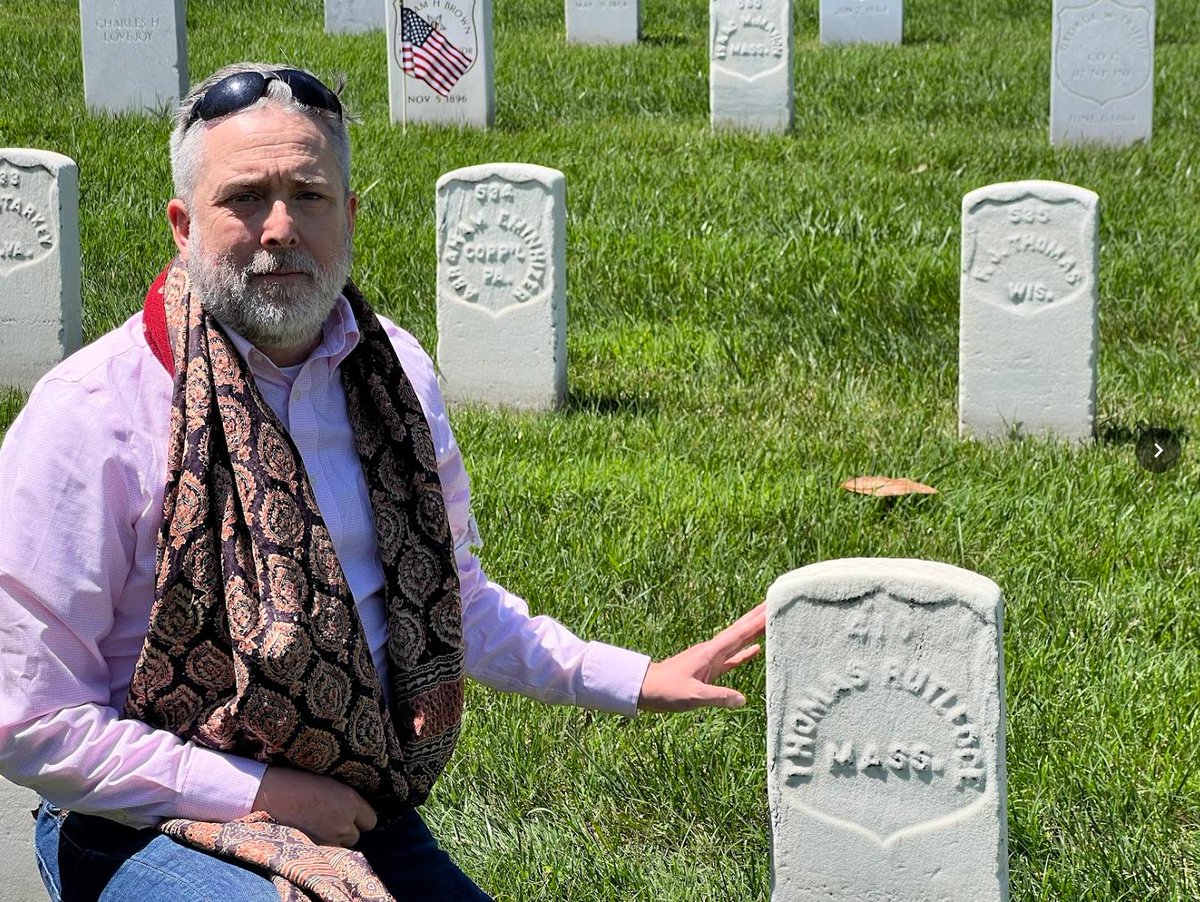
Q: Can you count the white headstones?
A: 12